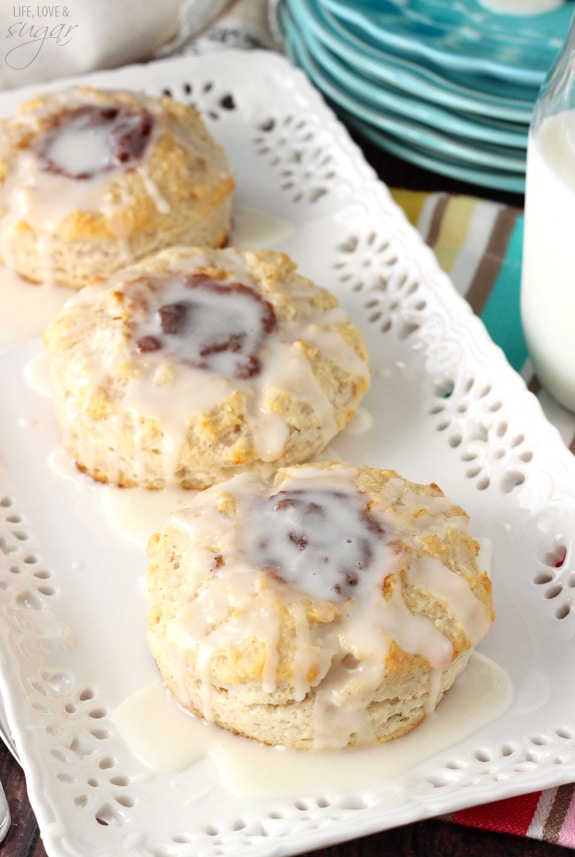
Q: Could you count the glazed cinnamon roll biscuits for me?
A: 3